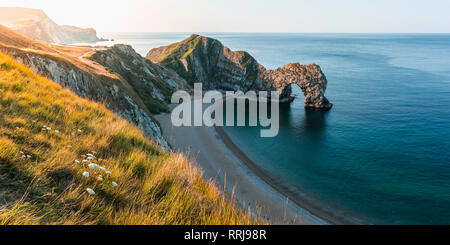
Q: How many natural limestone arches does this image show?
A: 1